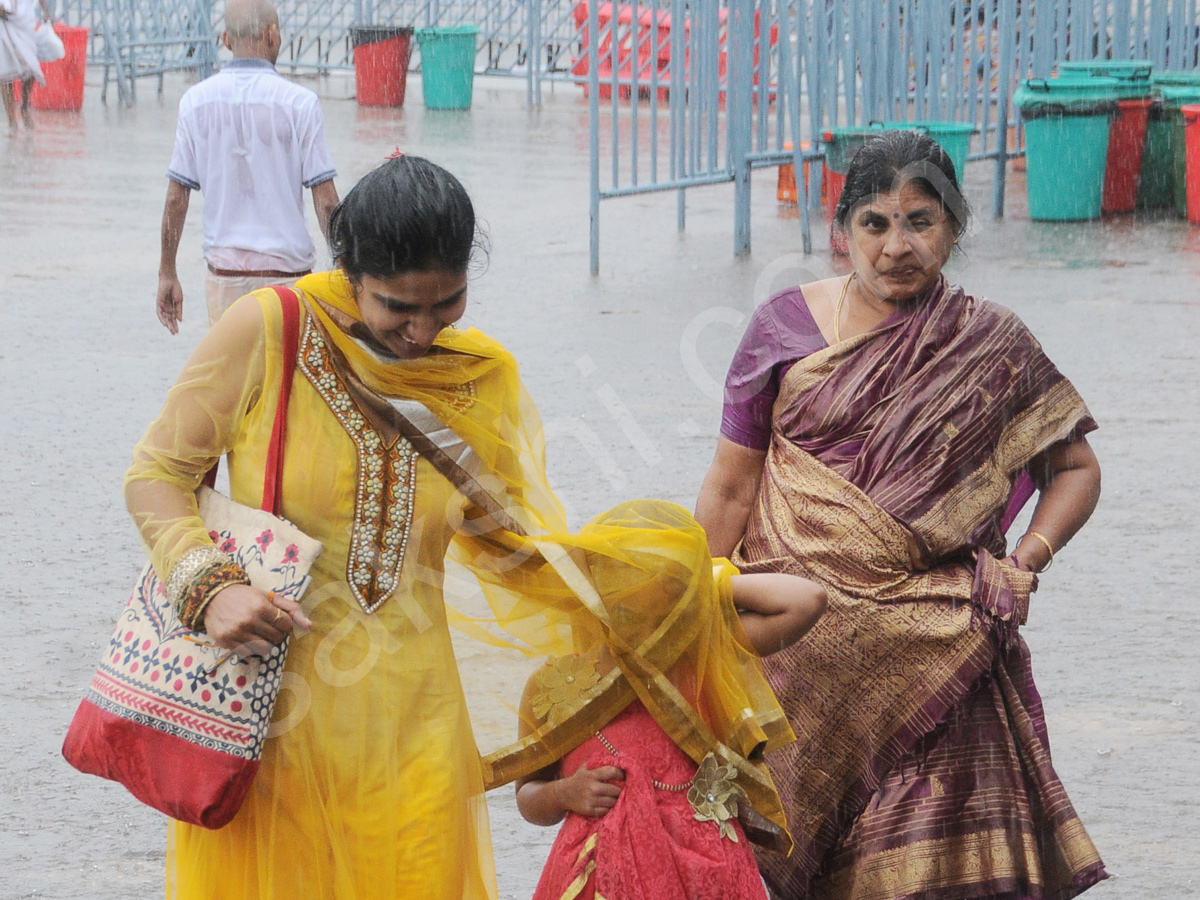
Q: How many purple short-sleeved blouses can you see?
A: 1